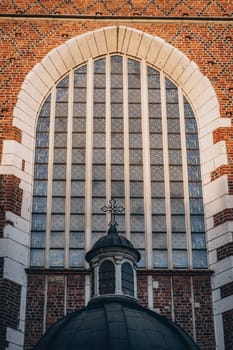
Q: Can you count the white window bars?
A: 8